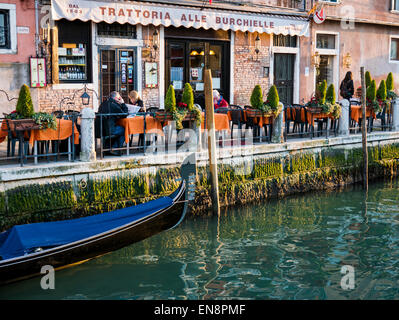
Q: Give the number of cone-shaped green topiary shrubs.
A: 11